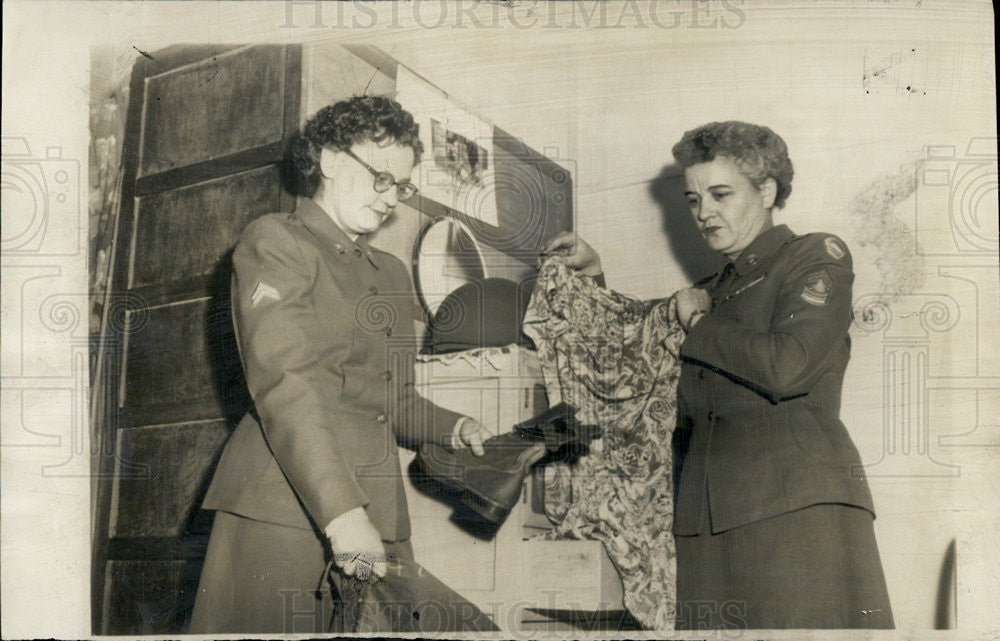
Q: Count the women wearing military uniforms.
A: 2